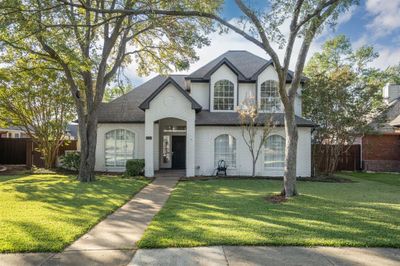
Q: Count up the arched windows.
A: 5